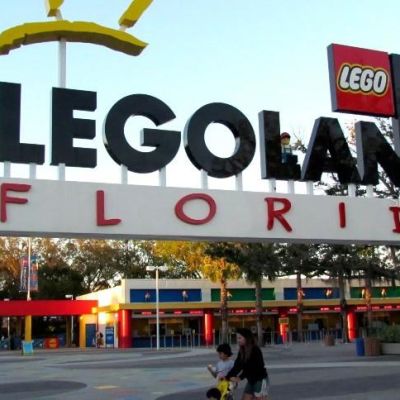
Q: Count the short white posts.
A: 12